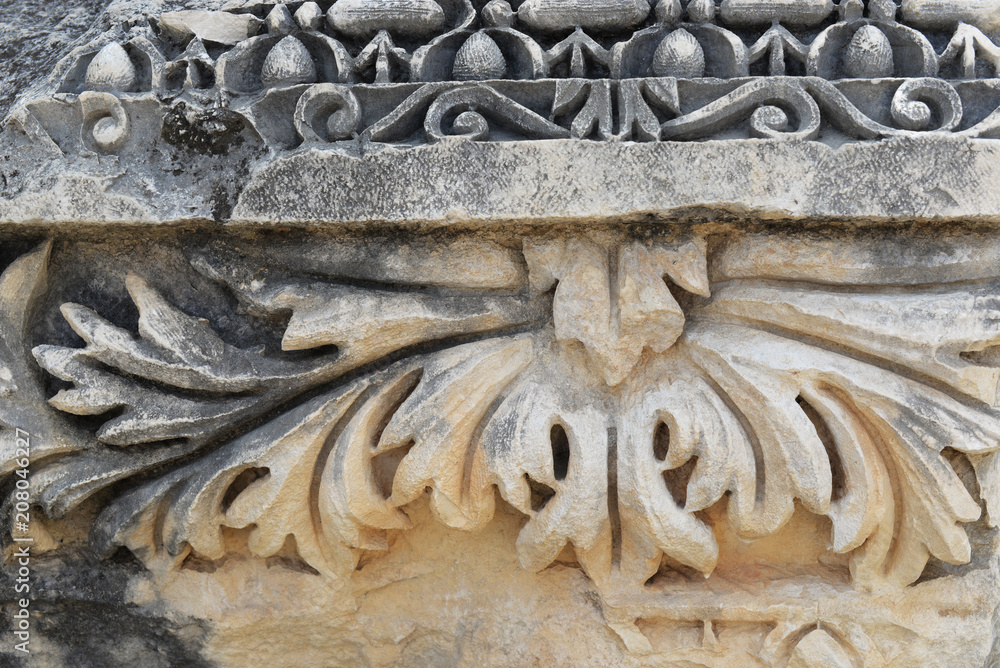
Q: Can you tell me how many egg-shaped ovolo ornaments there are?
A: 5